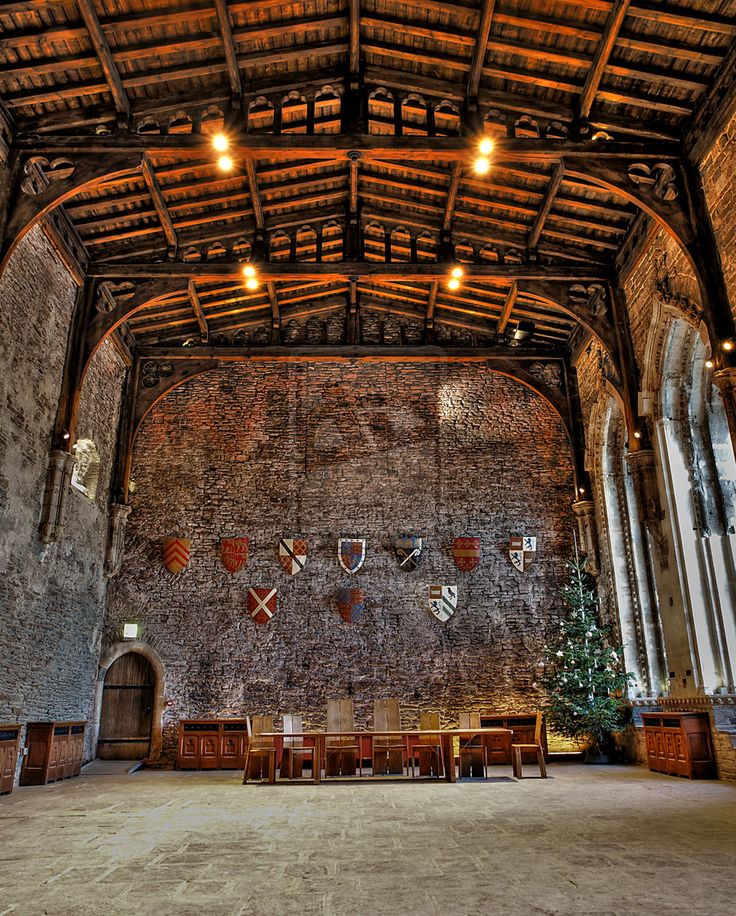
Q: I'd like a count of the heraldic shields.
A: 10